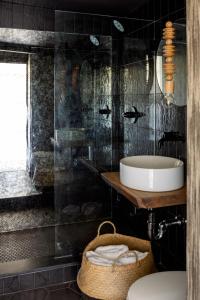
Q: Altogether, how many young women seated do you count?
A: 0